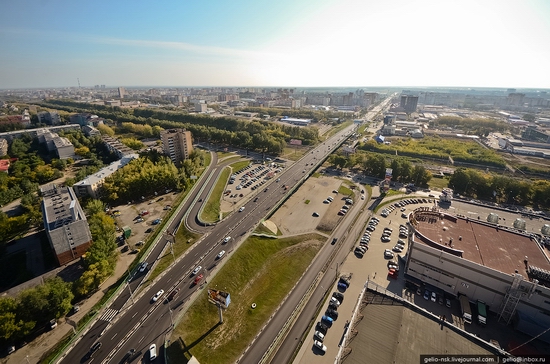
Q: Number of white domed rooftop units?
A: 3